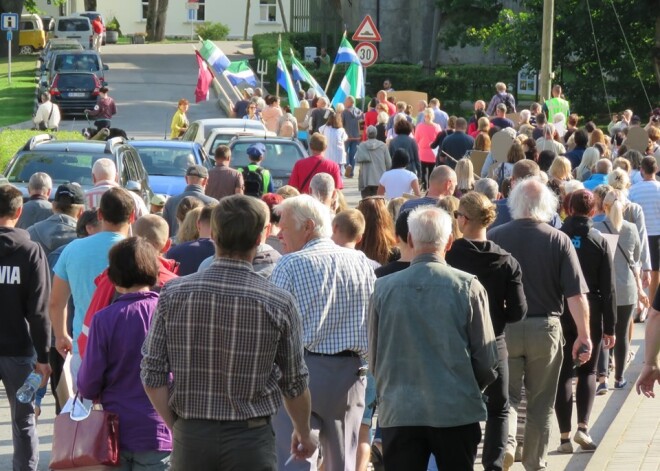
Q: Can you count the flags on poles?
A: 7